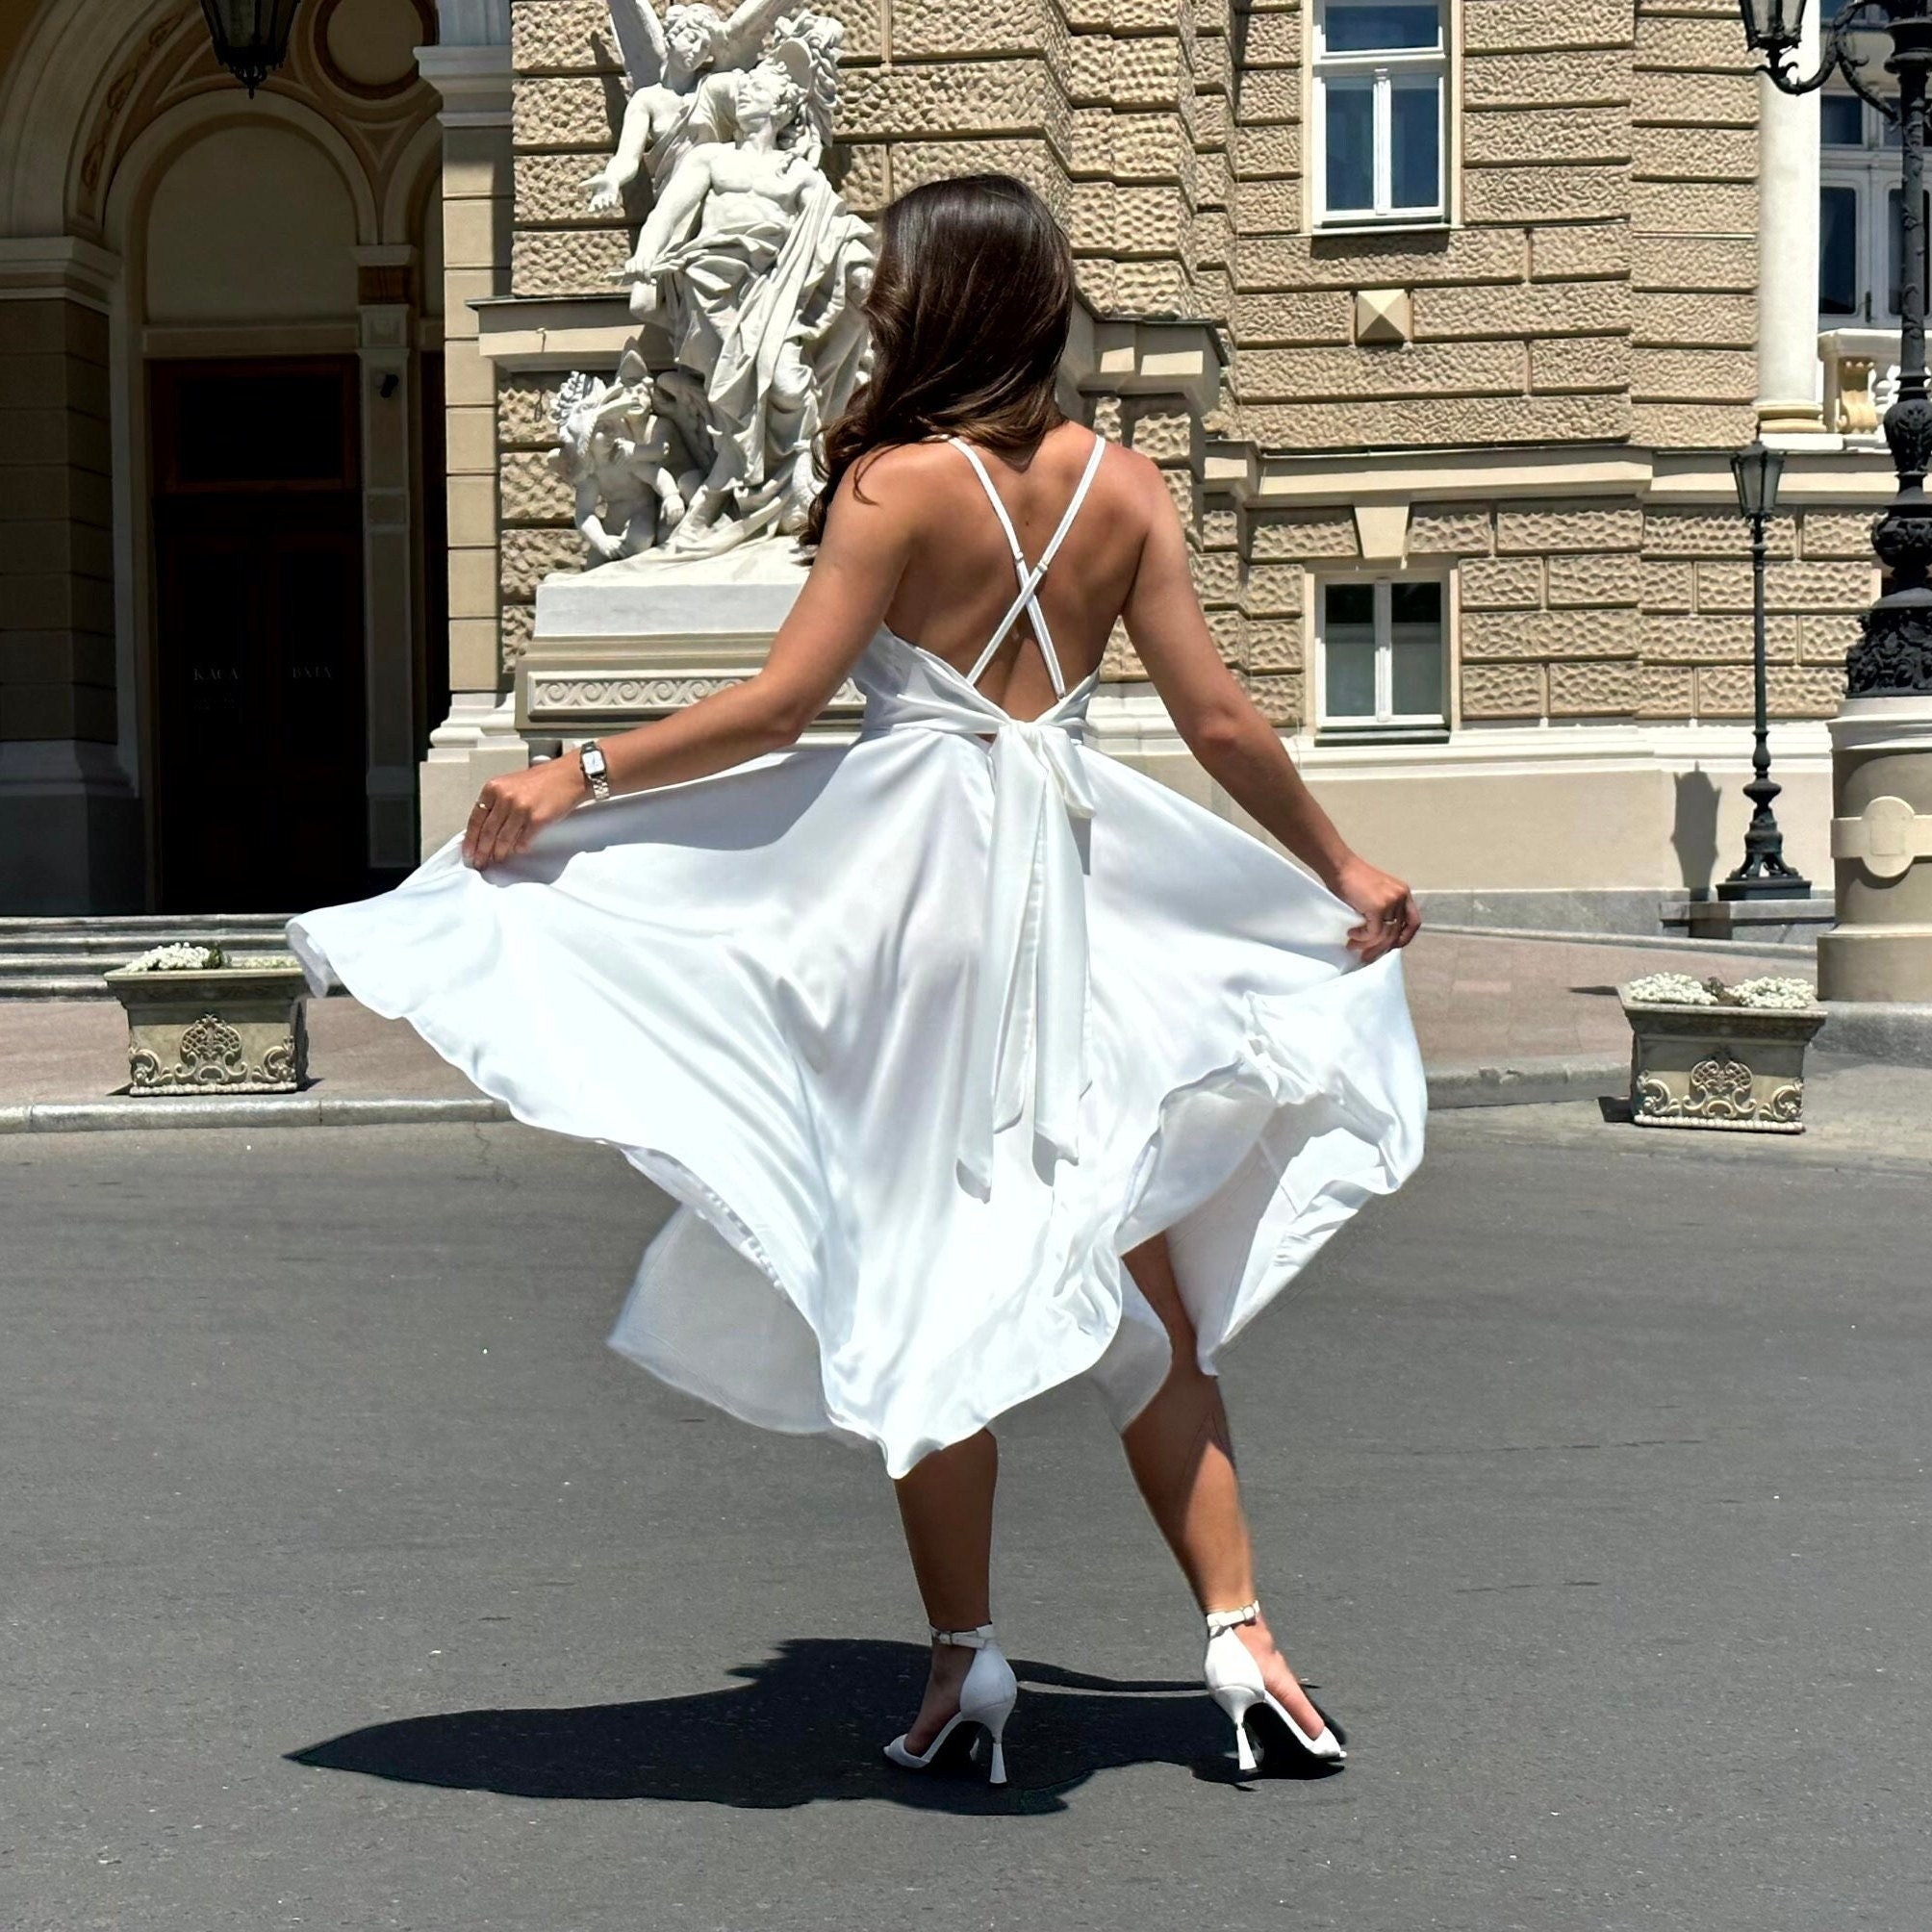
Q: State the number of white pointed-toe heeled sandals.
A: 2